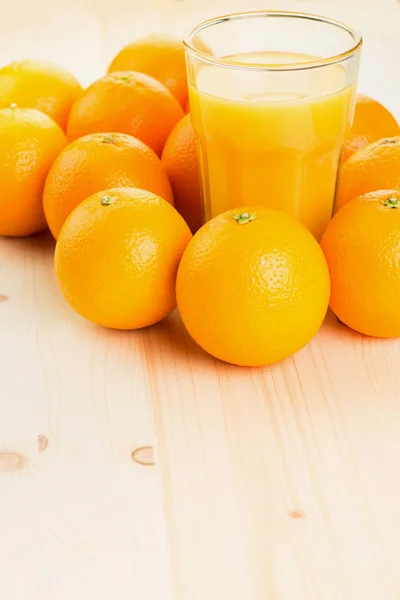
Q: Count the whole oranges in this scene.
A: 11